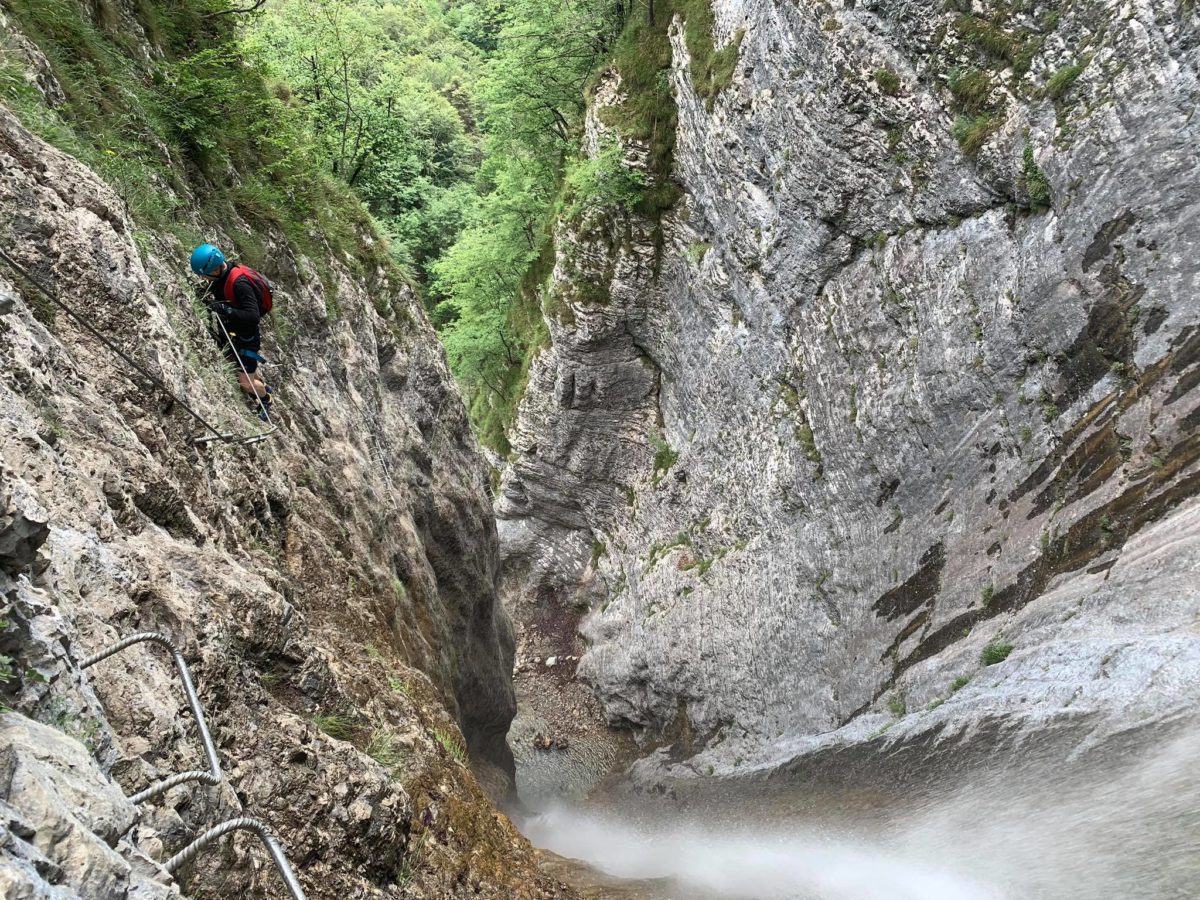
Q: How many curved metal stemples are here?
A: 2